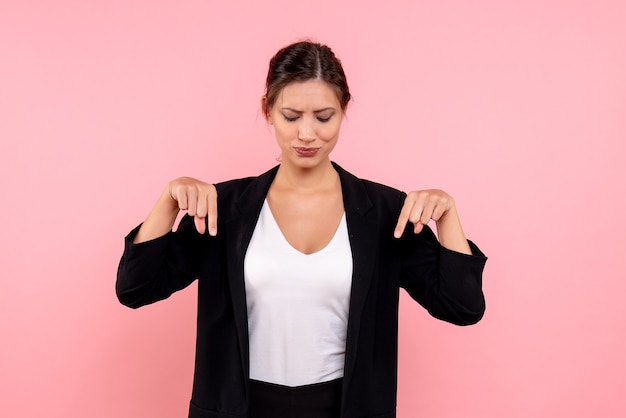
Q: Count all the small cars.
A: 0